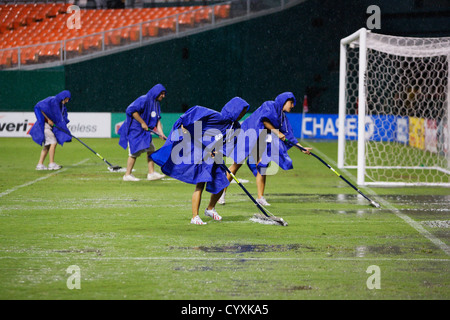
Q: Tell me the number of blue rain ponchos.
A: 4